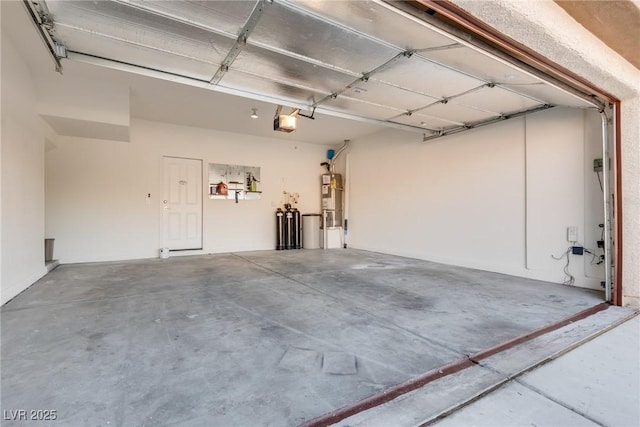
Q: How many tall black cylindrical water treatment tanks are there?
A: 3